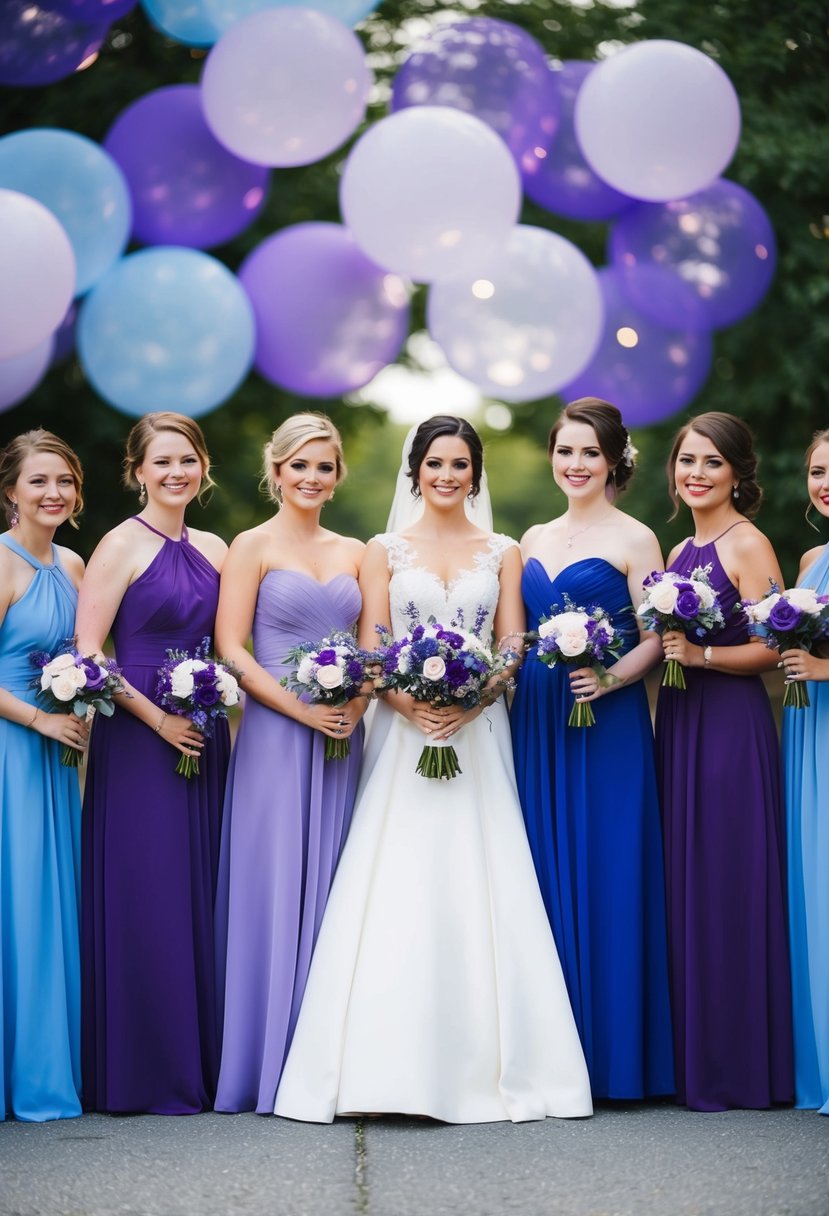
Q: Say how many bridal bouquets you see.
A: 7